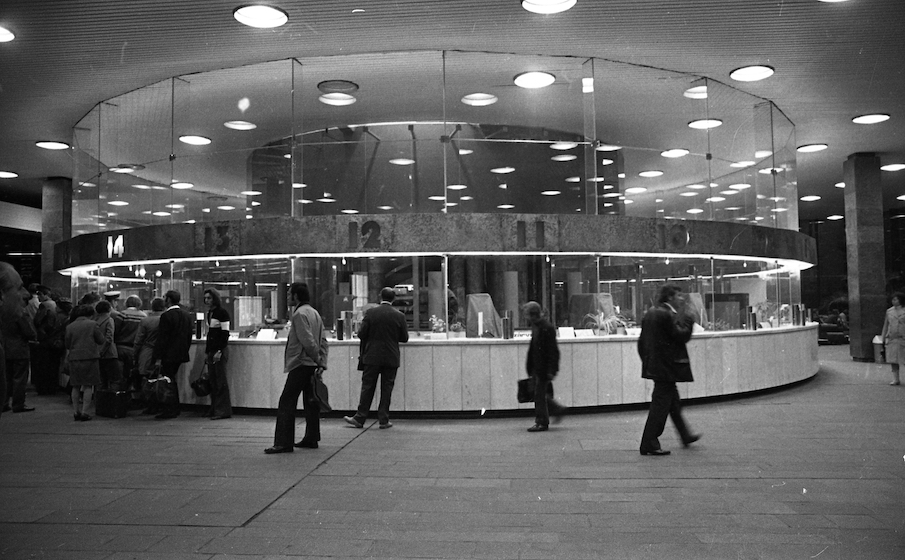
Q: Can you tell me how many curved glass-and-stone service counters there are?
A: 1